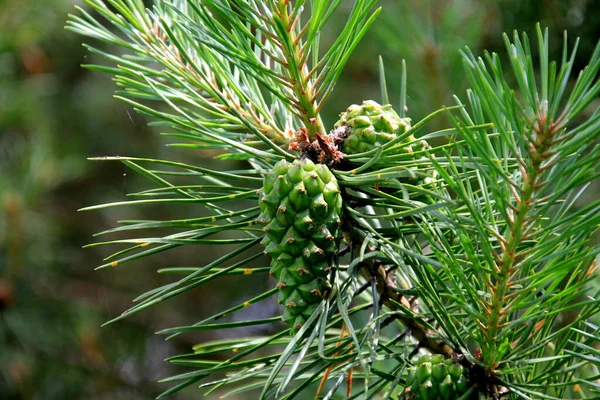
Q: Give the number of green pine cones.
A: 3